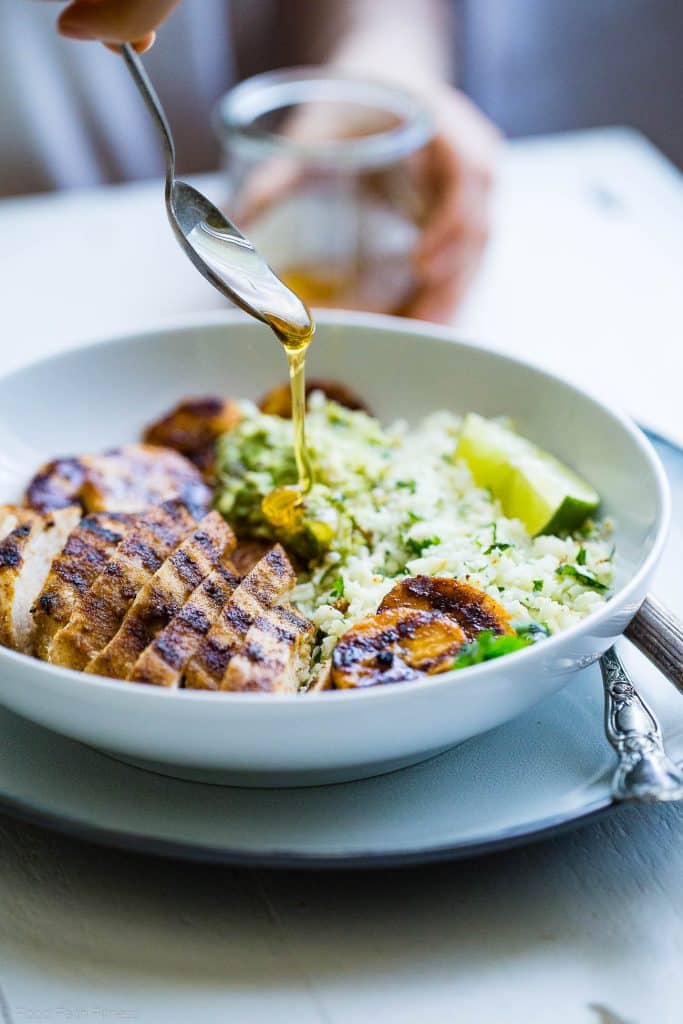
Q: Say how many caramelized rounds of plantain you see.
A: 6